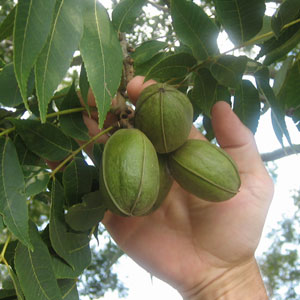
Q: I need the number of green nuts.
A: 4